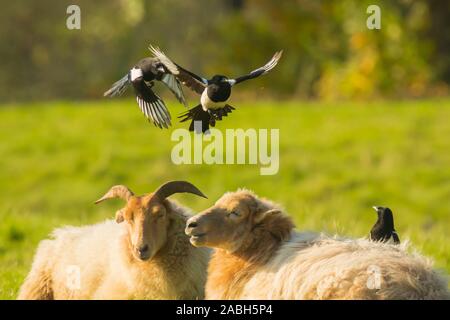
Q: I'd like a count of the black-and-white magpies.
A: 3